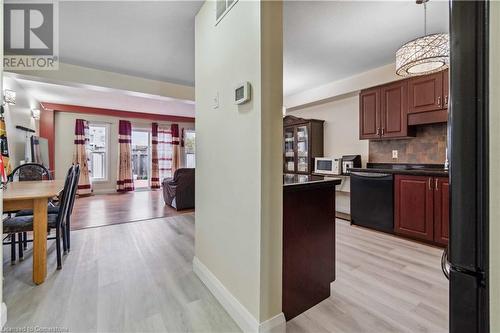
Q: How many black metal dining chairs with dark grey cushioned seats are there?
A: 3